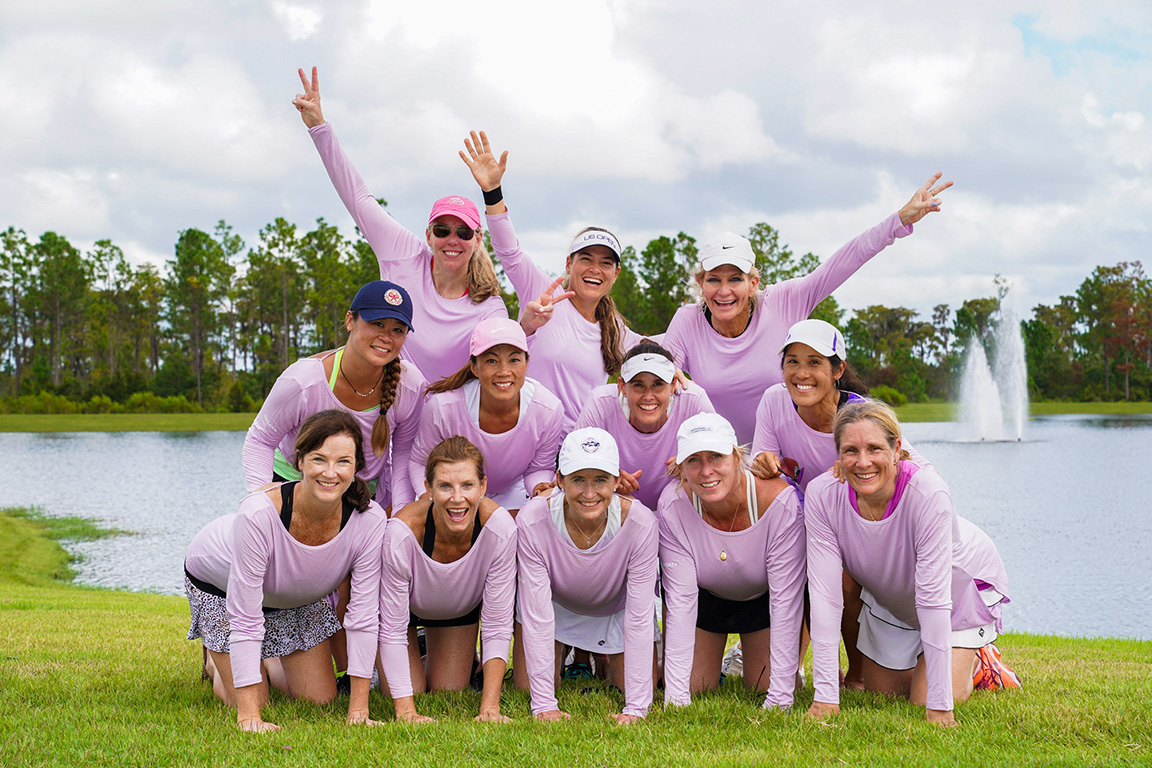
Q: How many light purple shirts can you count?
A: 12